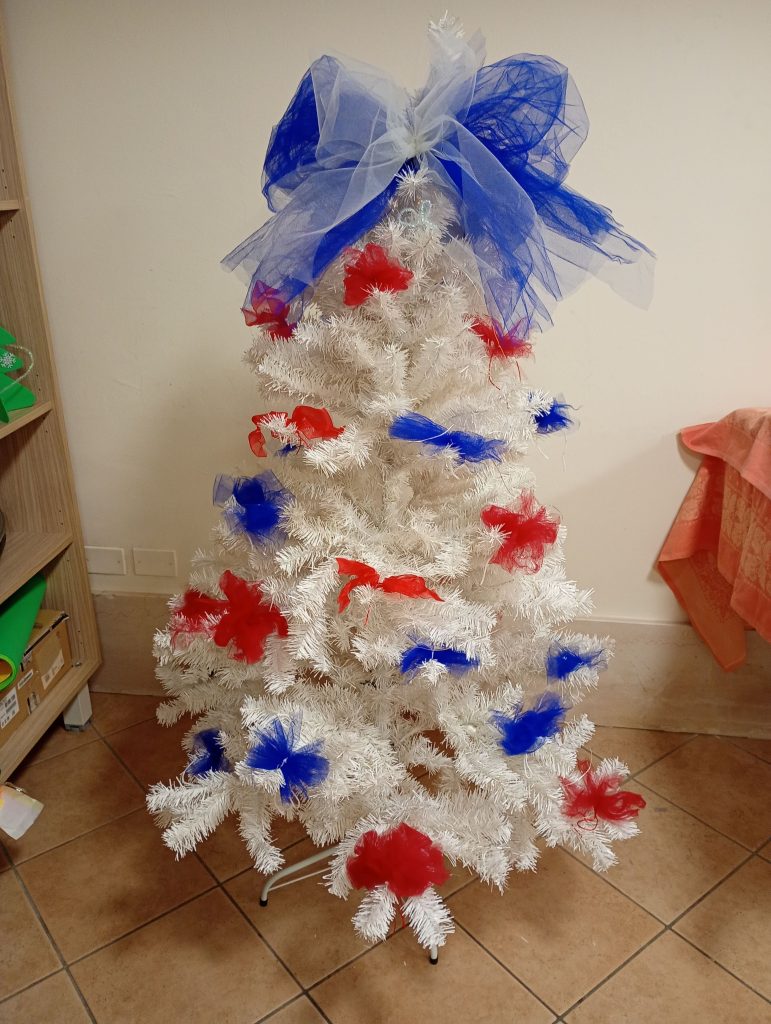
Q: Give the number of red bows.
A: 9